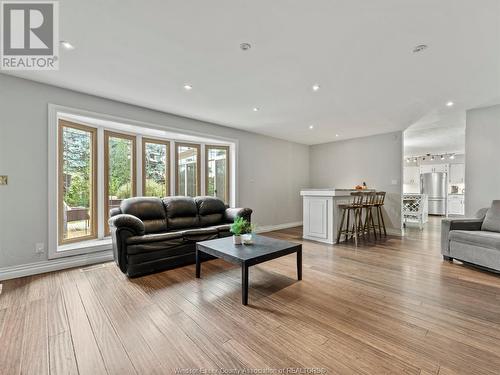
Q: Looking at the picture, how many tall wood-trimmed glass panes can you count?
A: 5